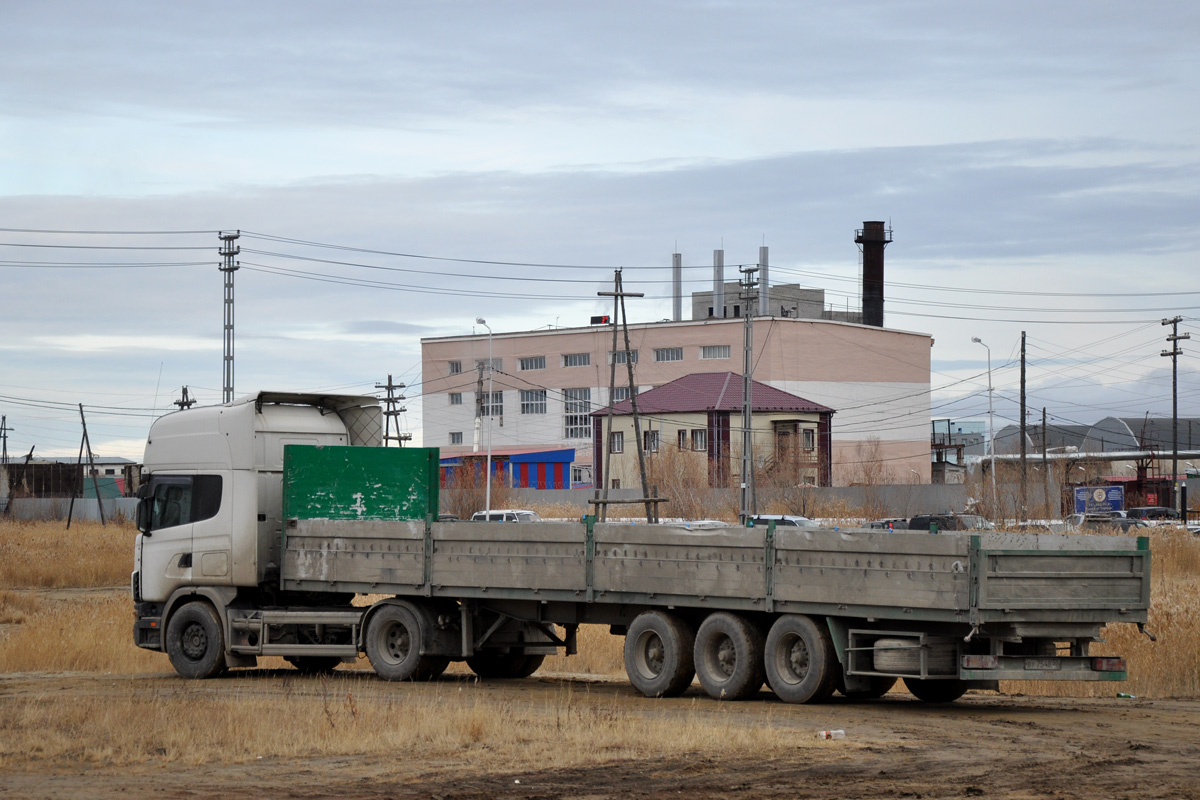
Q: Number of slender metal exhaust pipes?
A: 3